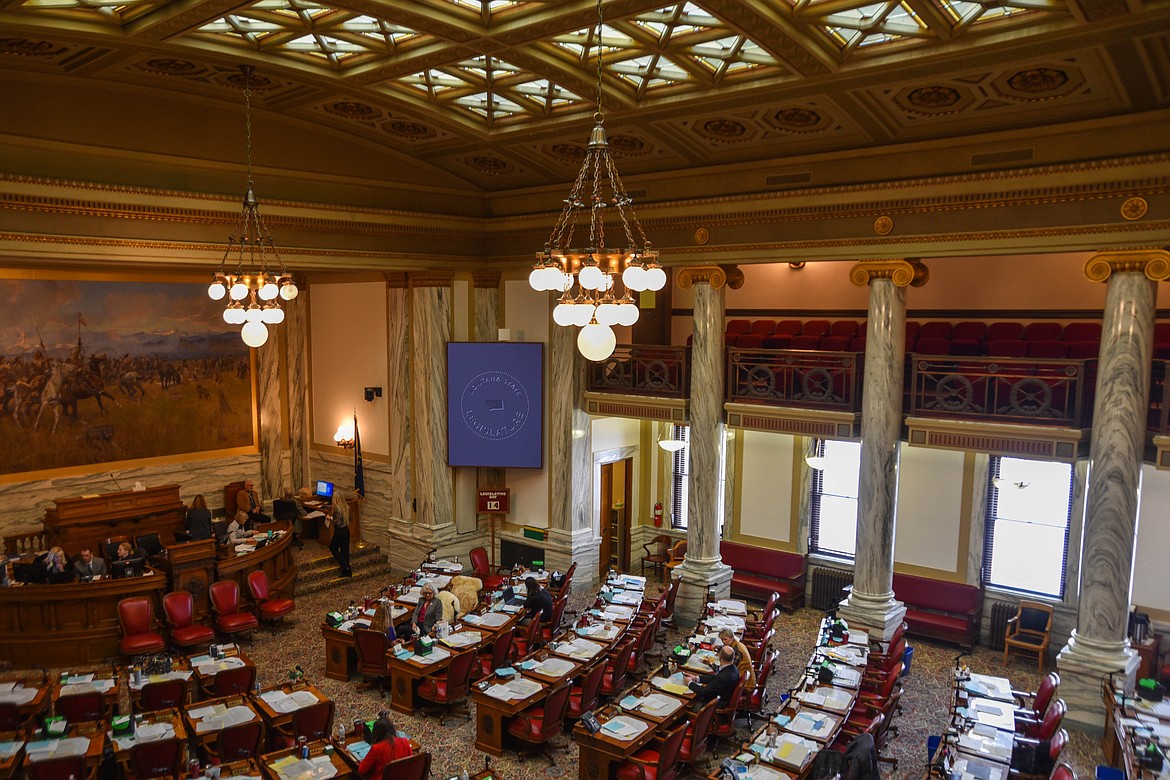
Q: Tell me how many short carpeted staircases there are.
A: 1